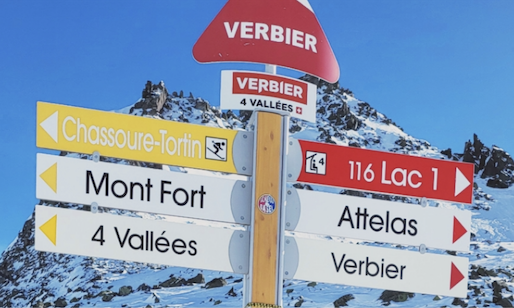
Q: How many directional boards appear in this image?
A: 6